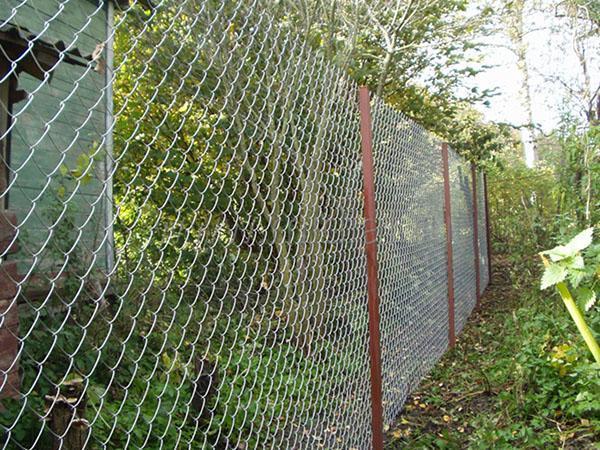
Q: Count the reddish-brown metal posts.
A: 4